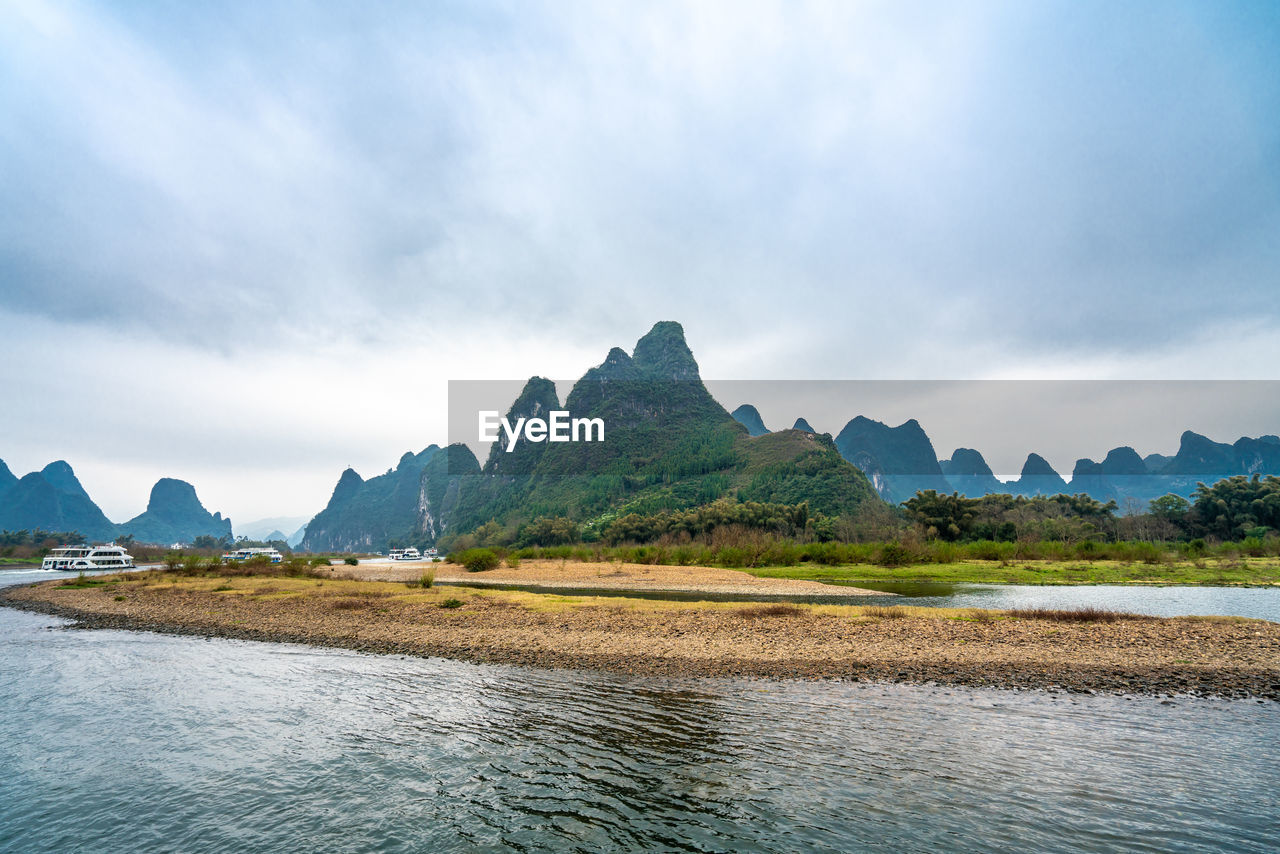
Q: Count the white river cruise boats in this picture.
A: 4